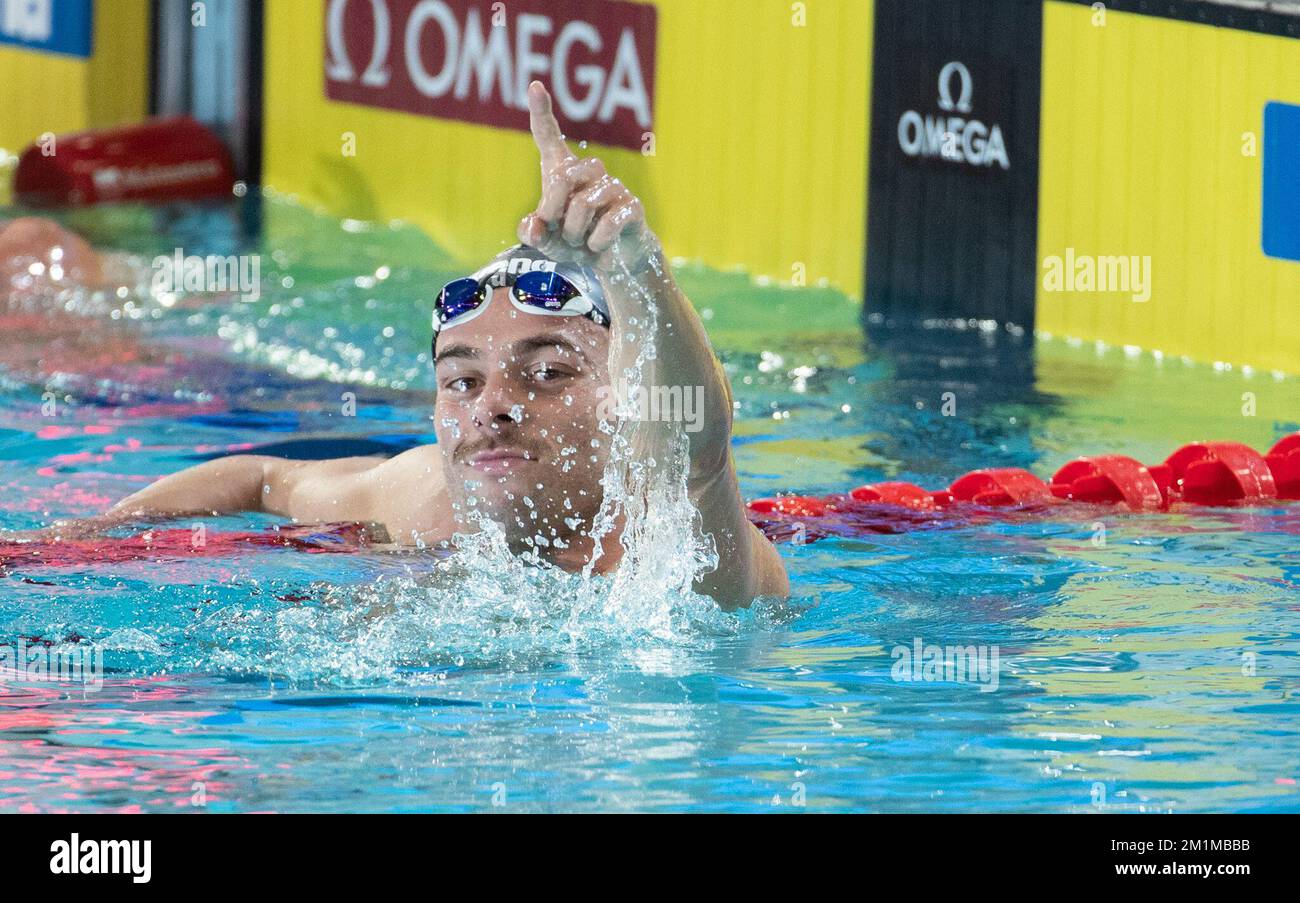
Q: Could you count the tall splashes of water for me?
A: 1